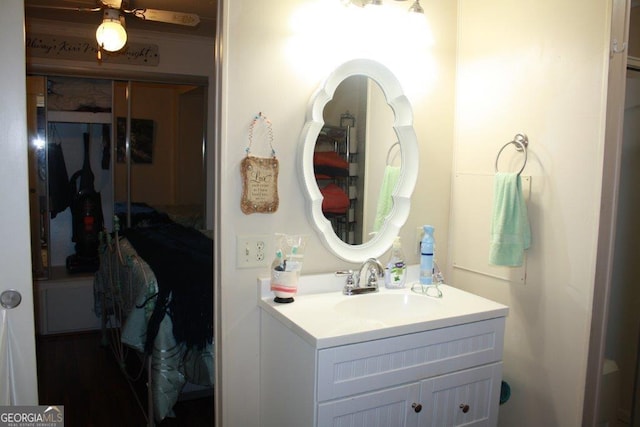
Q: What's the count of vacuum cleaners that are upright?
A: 1